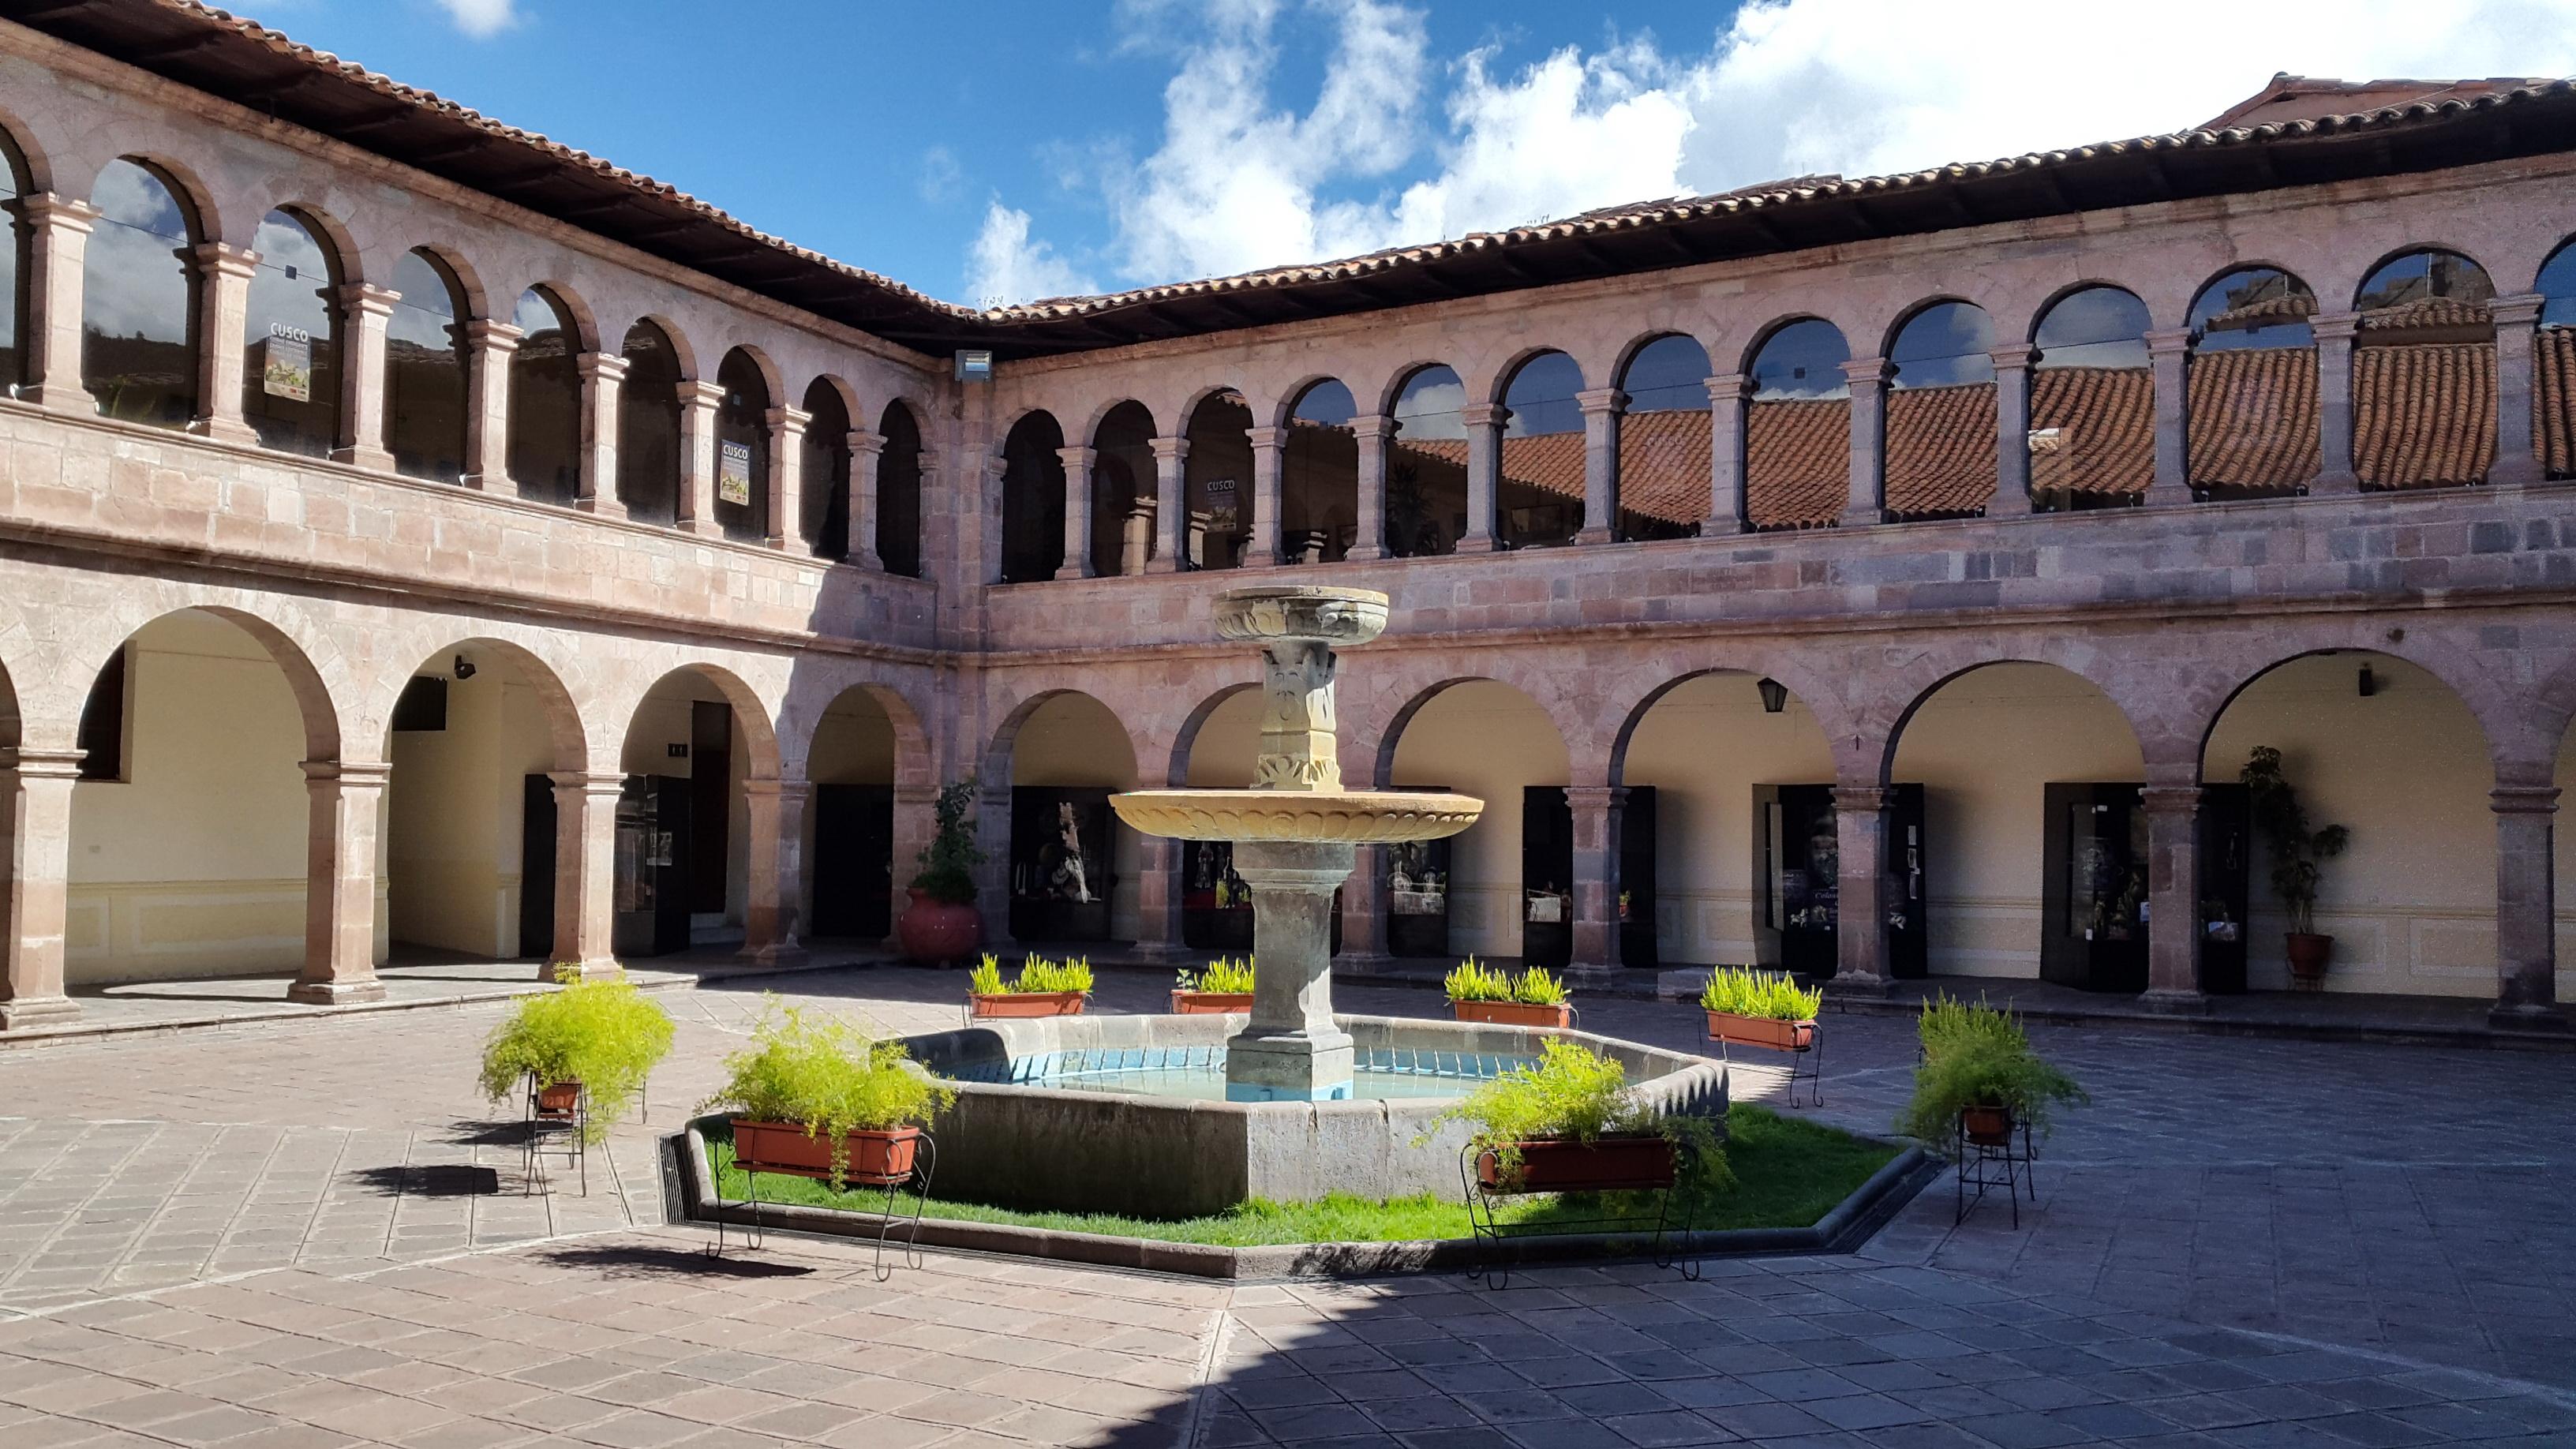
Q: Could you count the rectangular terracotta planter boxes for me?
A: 8